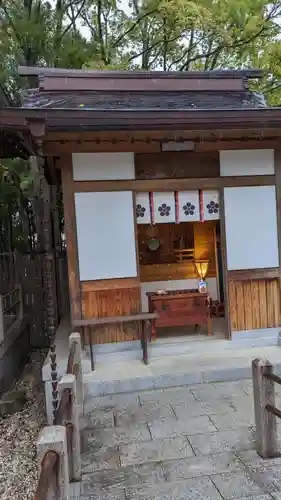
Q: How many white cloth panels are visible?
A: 4